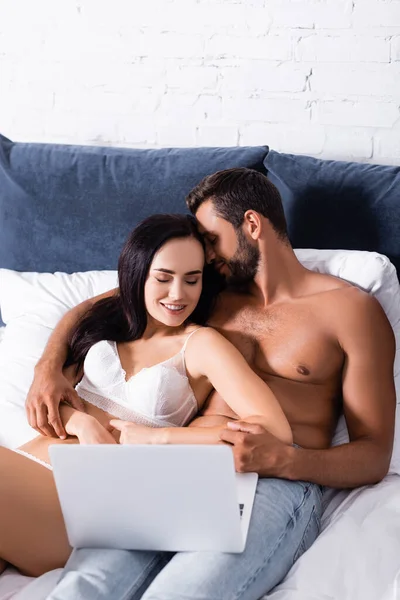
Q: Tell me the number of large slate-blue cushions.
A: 2